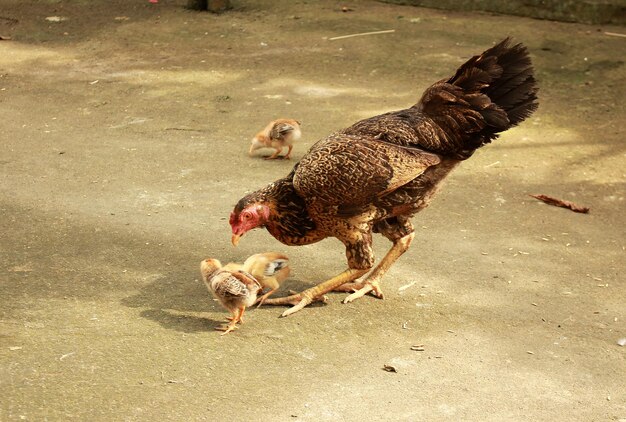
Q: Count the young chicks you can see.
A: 3